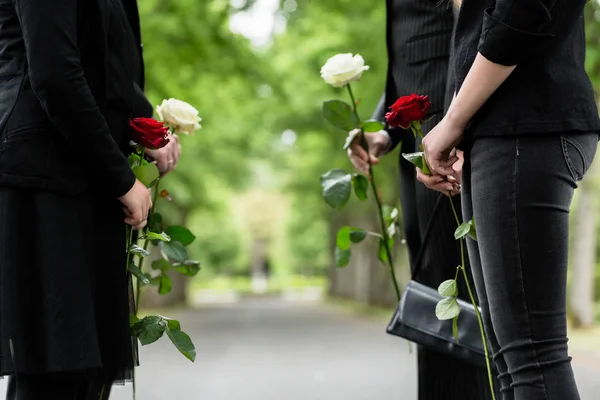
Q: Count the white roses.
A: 2